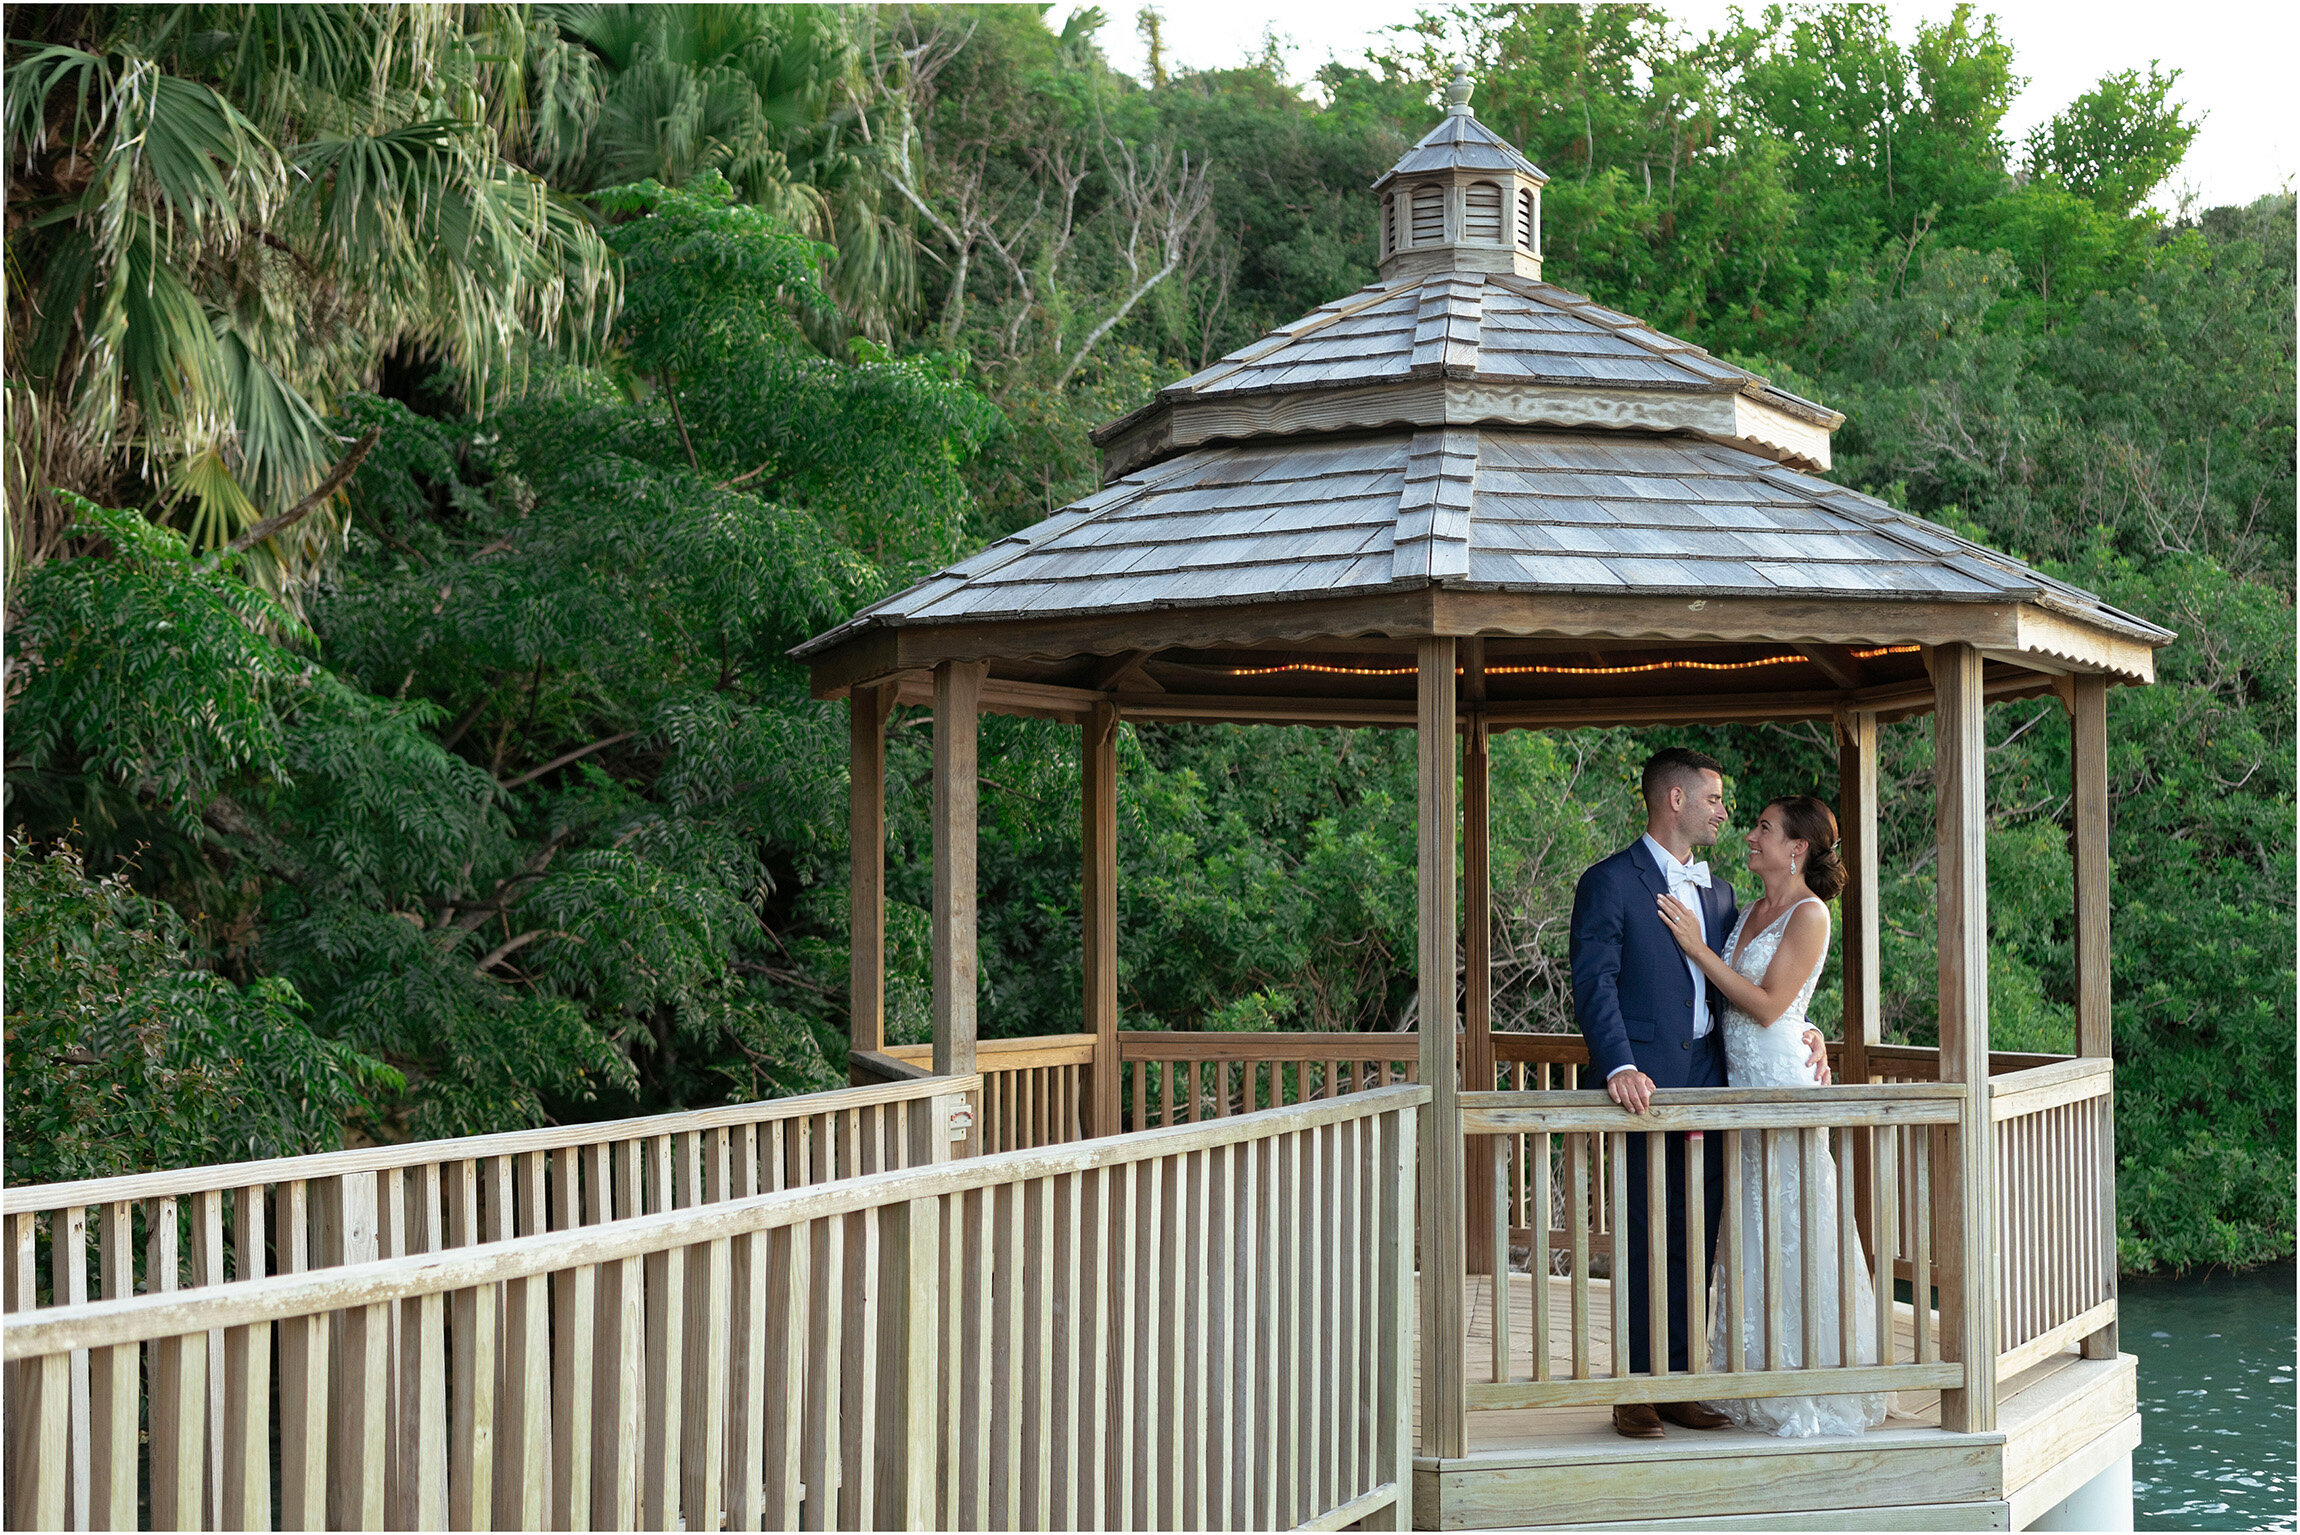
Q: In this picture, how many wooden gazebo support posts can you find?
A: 8